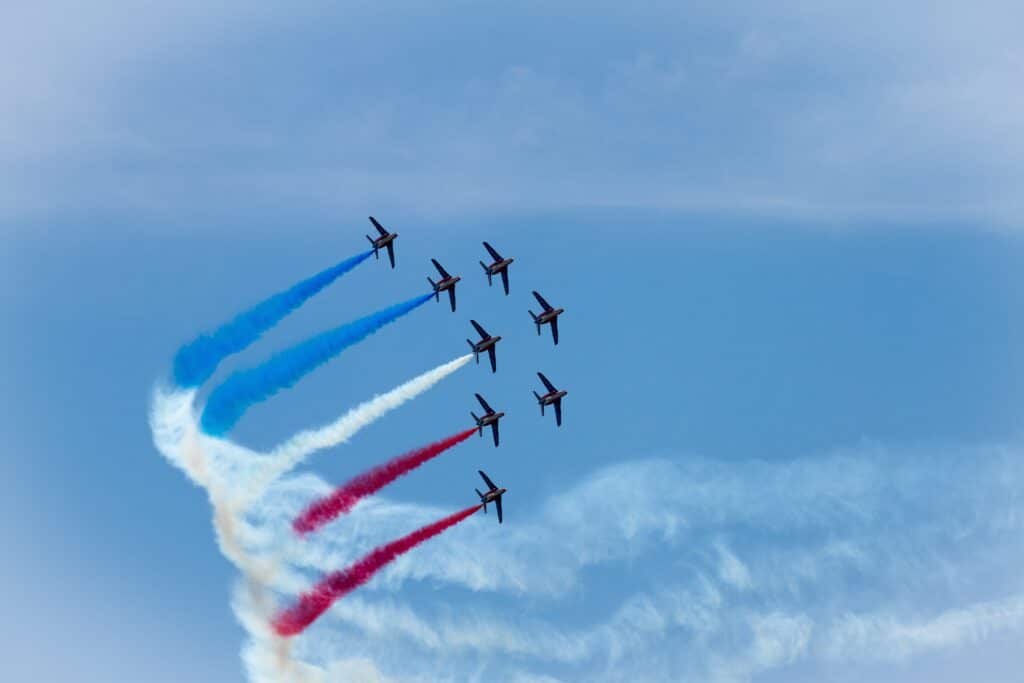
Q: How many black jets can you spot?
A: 8